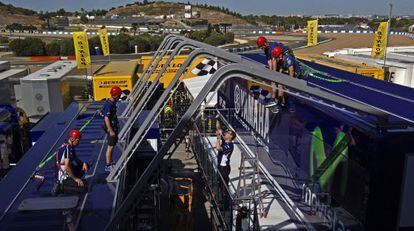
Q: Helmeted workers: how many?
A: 4